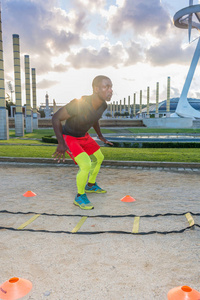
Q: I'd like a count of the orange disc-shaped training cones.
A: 4